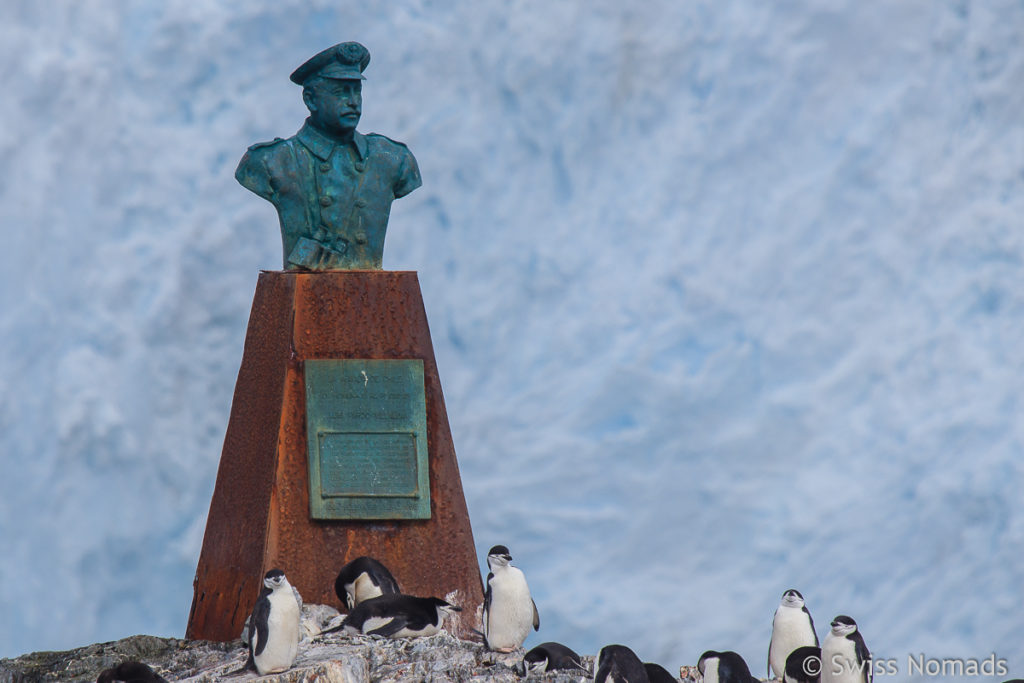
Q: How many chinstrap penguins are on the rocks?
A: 12